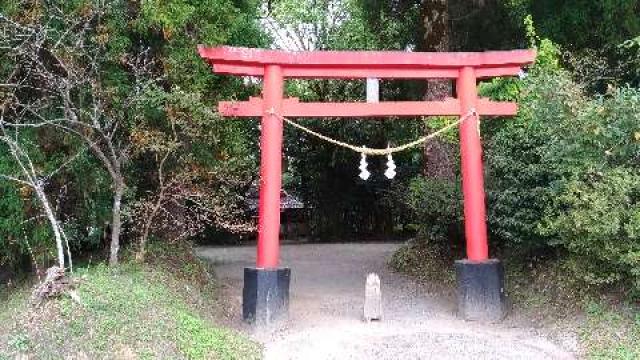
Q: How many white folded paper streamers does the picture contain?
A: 2